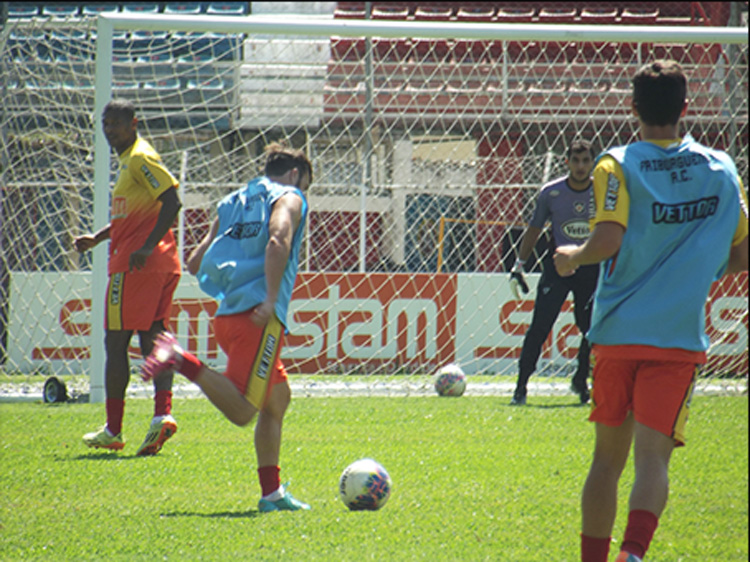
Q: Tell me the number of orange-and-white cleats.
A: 2